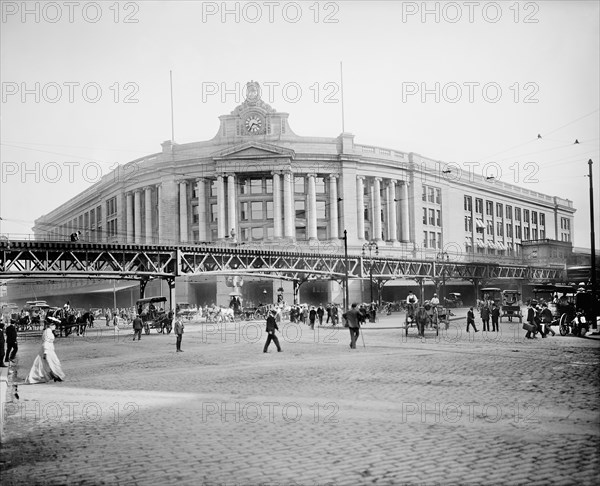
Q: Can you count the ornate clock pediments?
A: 1